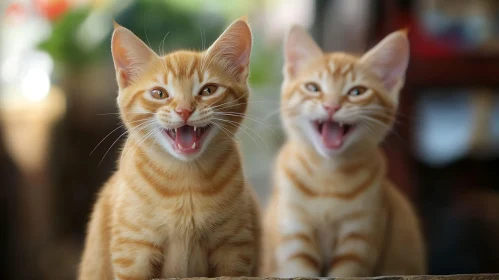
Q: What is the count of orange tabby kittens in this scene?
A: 2